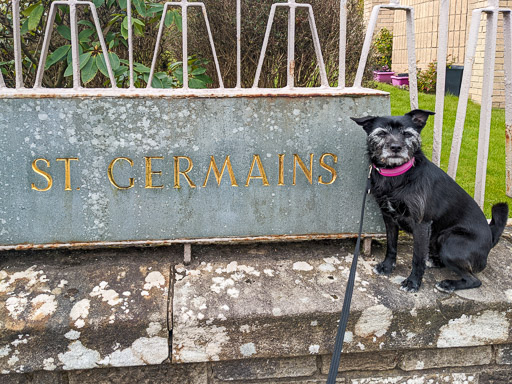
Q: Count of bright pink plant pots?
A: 2